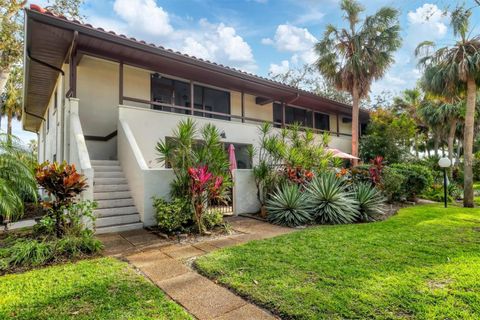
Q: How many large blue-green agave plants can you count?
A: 3